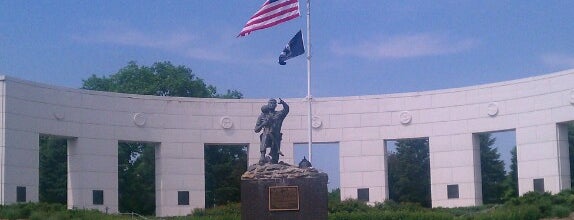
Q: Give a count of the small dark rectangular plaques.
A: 6